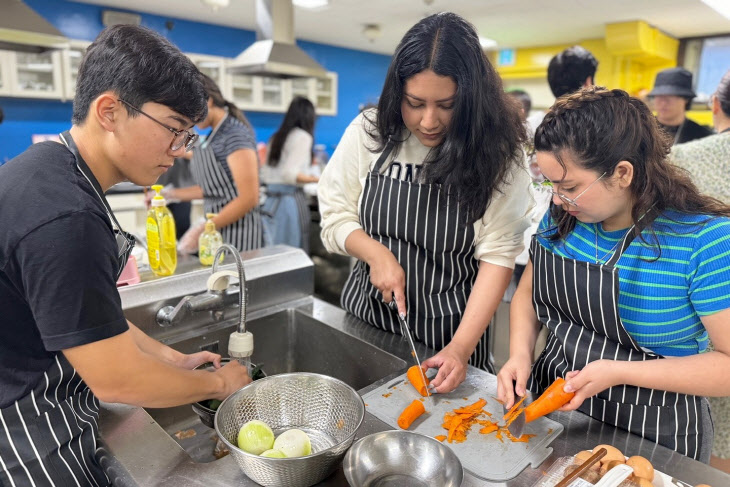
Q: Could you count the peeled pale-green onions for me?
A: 3